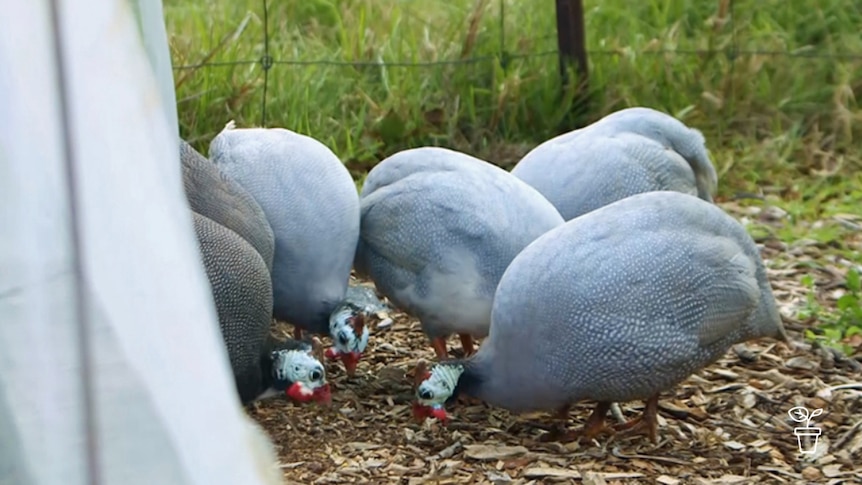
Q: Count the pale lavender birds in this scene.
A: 4